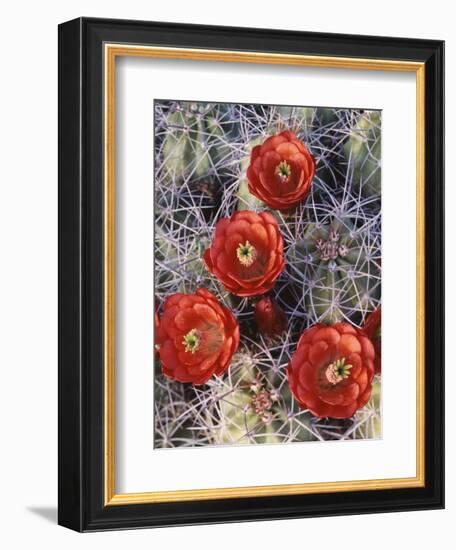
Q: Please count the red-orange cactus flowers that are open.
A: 4